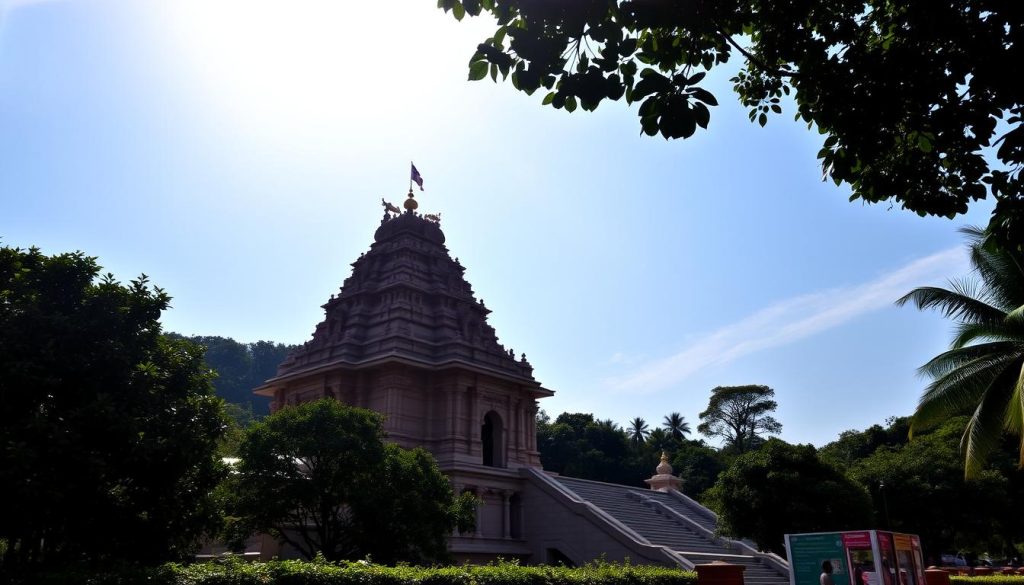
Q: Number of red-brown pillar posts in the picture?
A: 2